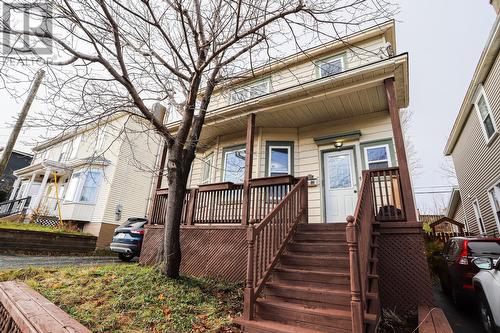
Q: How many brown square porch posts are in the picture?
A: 3